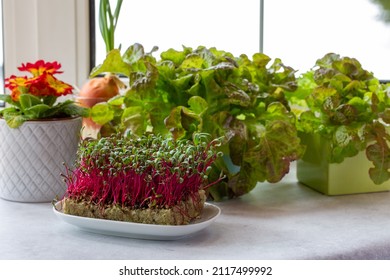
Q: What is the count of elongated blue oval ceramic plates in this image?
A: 0